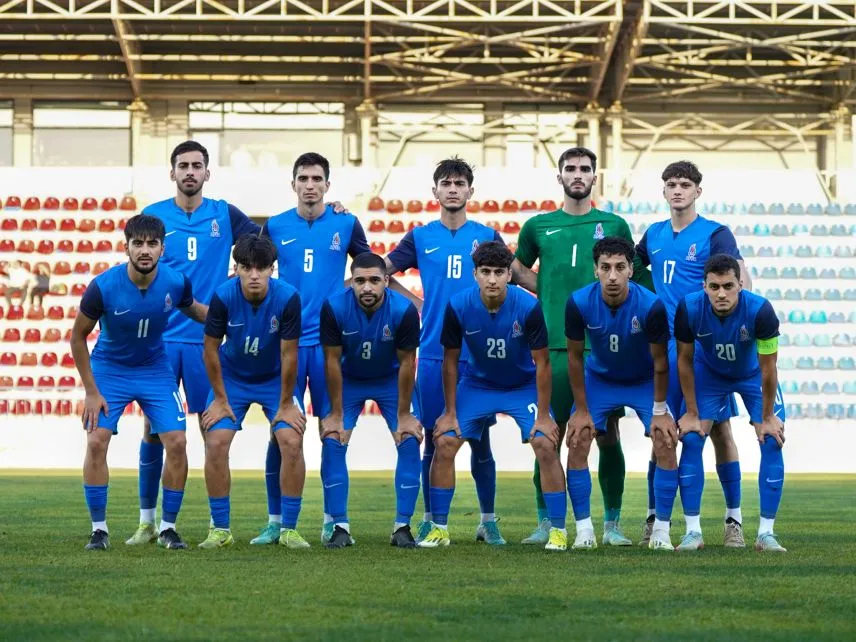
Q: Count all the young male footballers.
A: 11